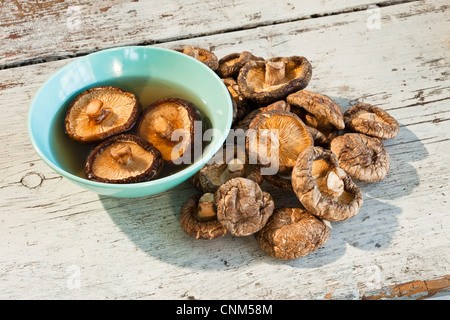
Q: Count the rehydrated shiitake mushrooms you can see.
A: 3